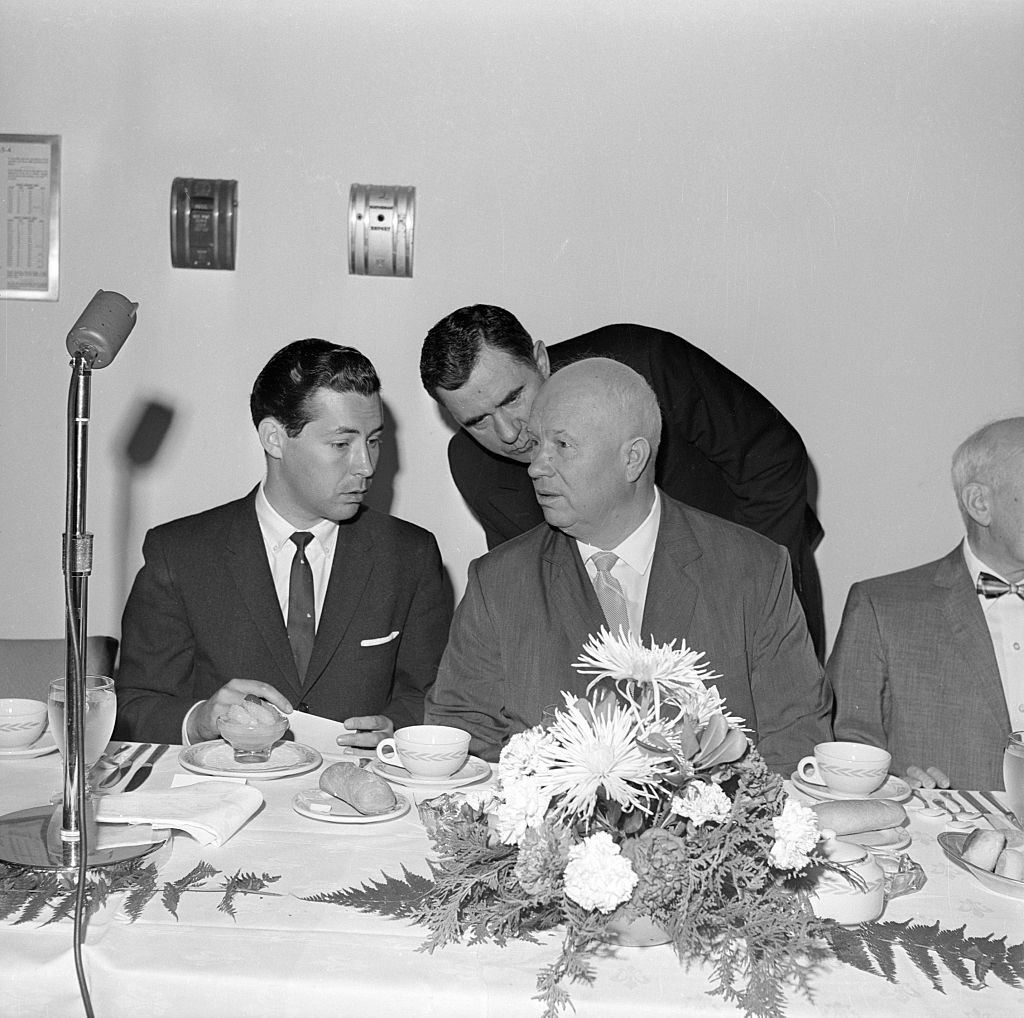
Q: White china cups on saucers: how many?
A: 3